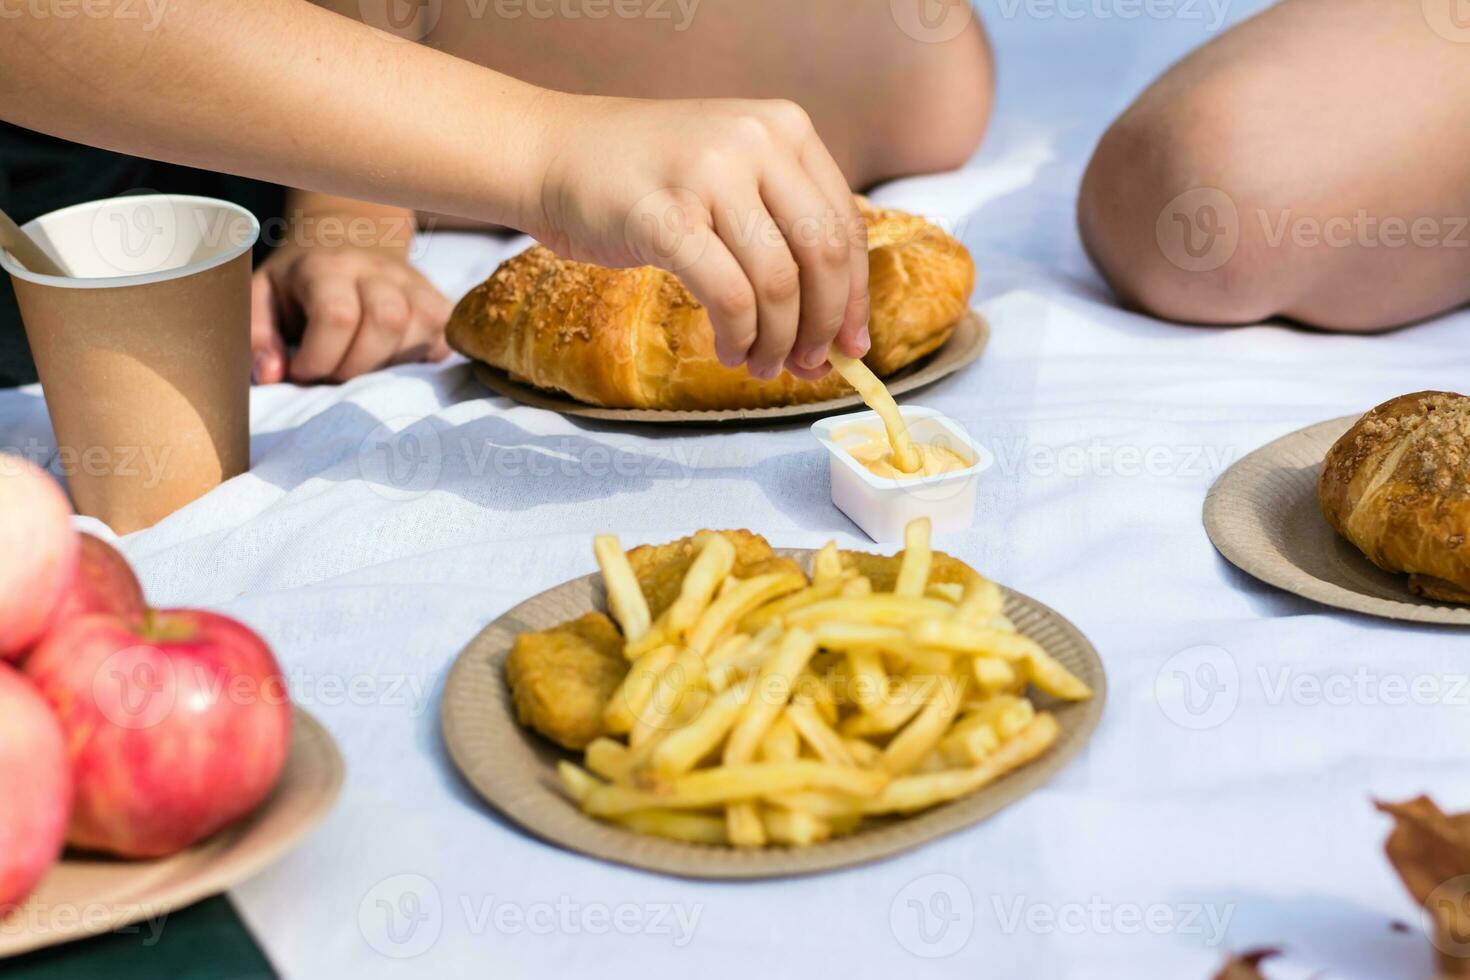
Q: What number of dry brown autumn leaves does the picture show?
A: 2